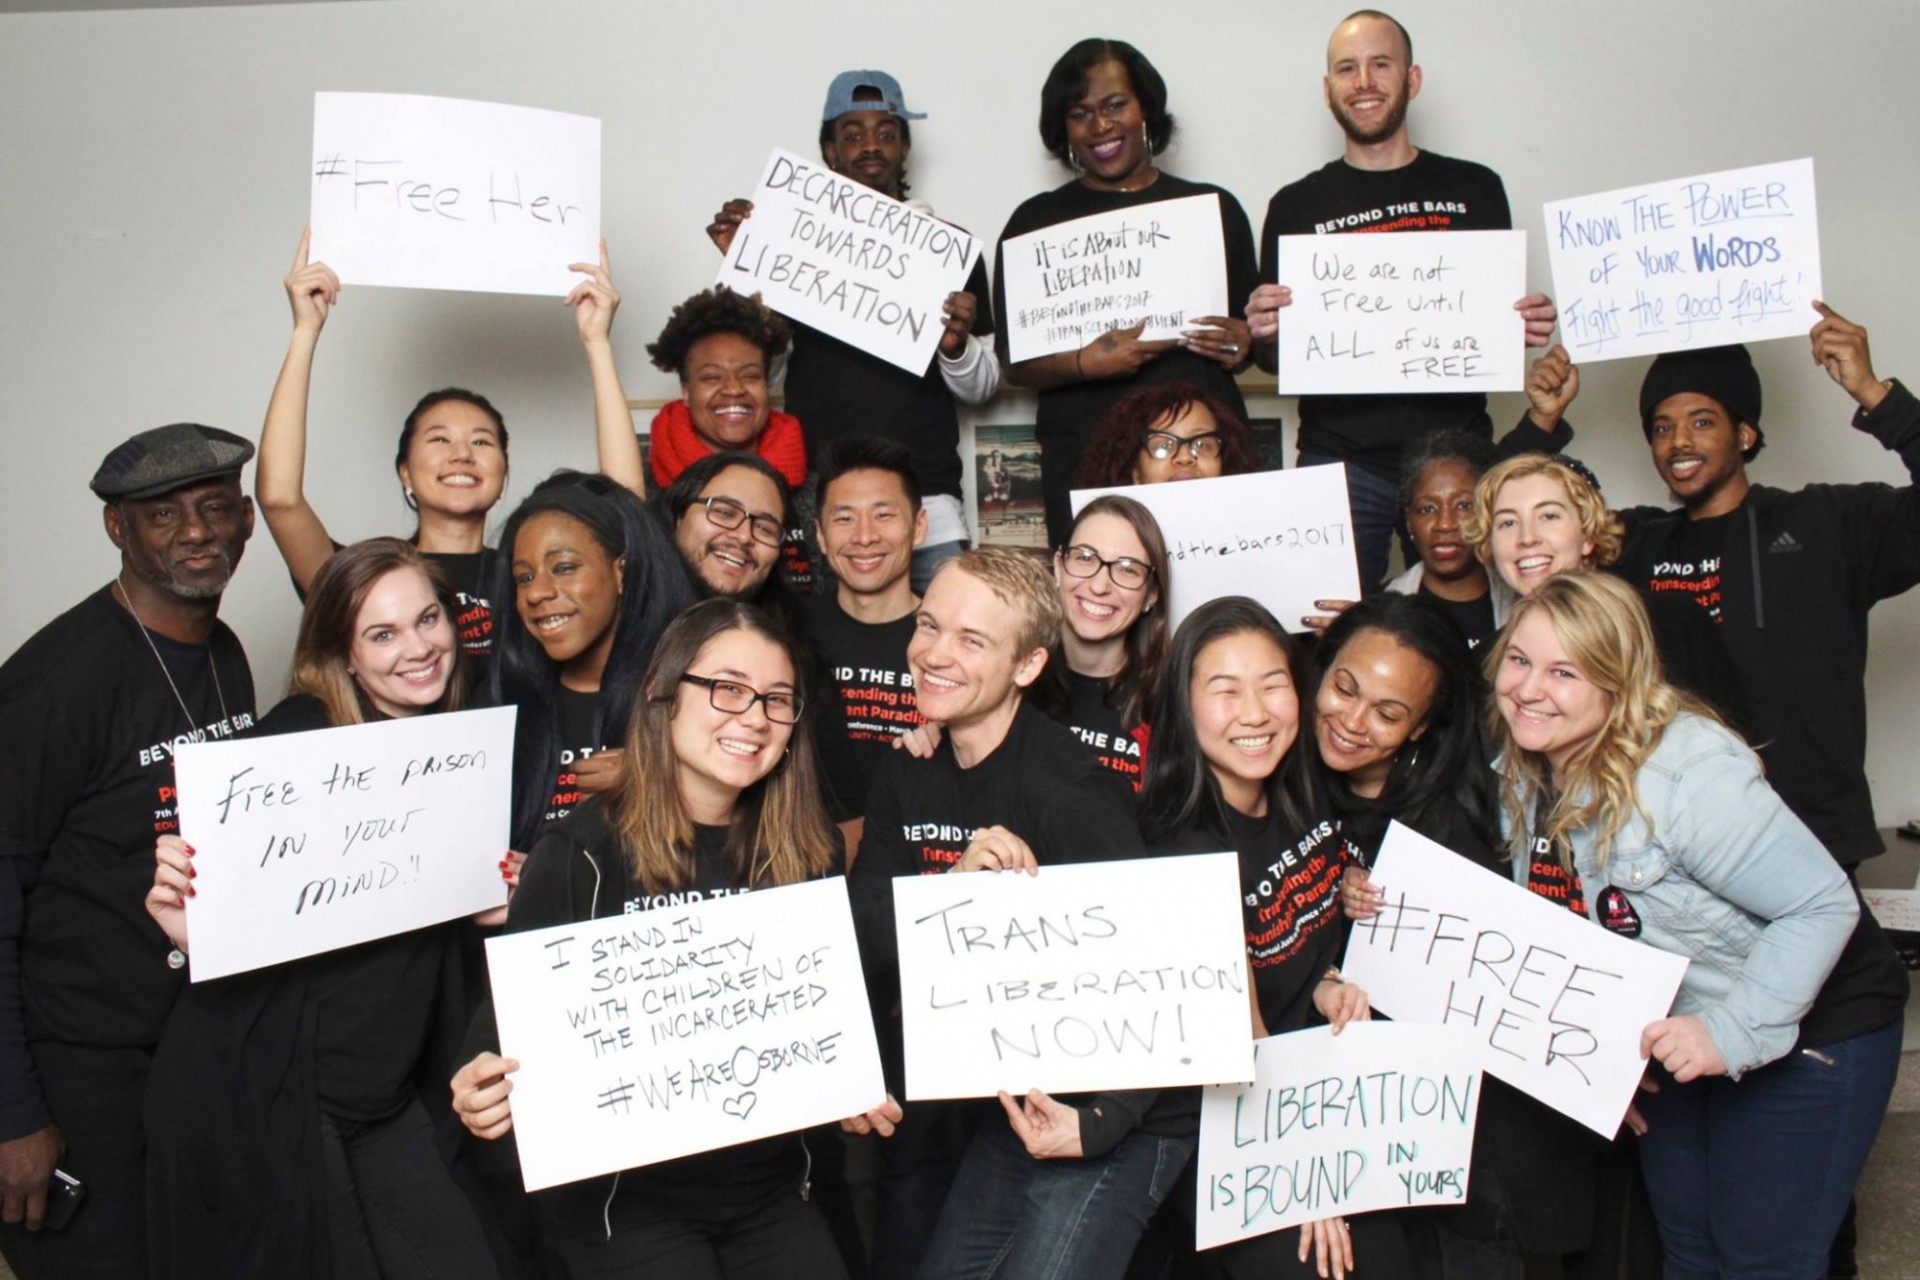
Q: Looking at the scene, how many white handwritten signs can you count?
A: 11